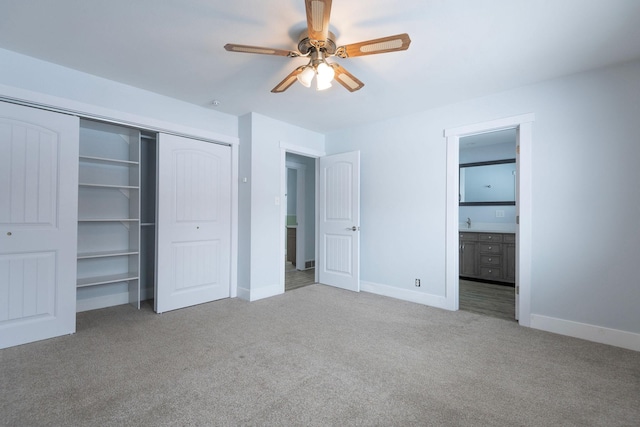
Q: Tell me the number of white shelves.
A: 5